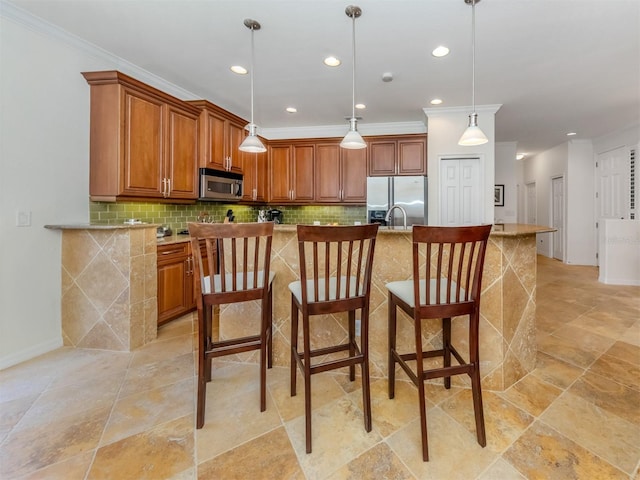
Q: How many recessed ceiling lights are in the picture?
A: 7